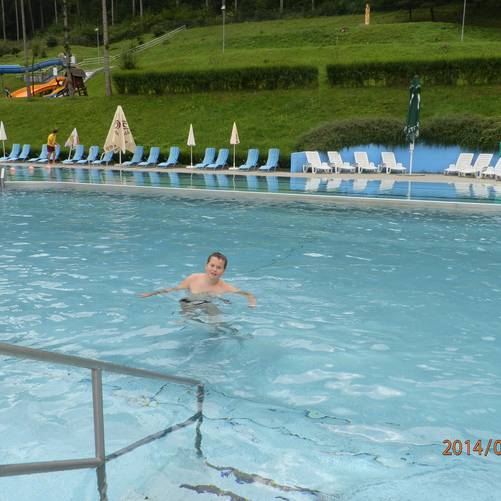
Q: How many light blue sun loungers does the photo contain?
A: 14